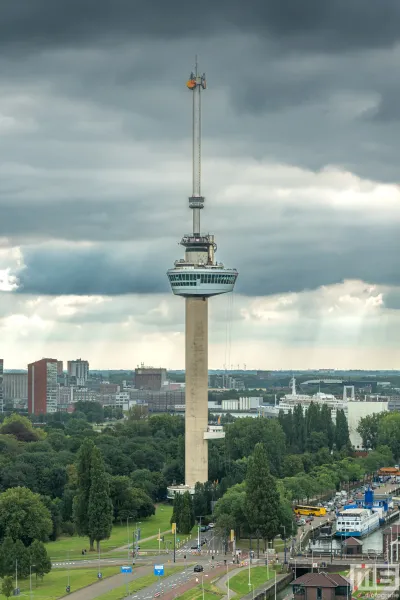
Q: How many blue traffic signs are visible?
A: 2